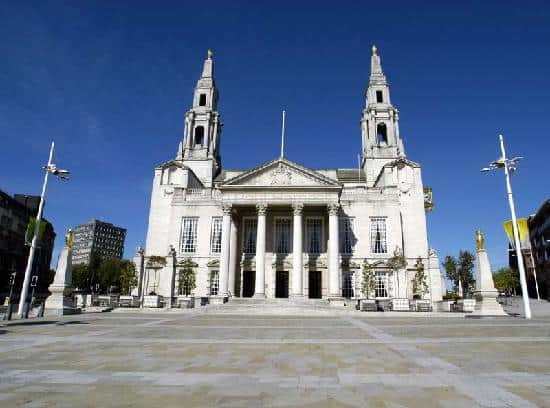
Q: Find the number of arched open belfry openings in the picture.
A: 2